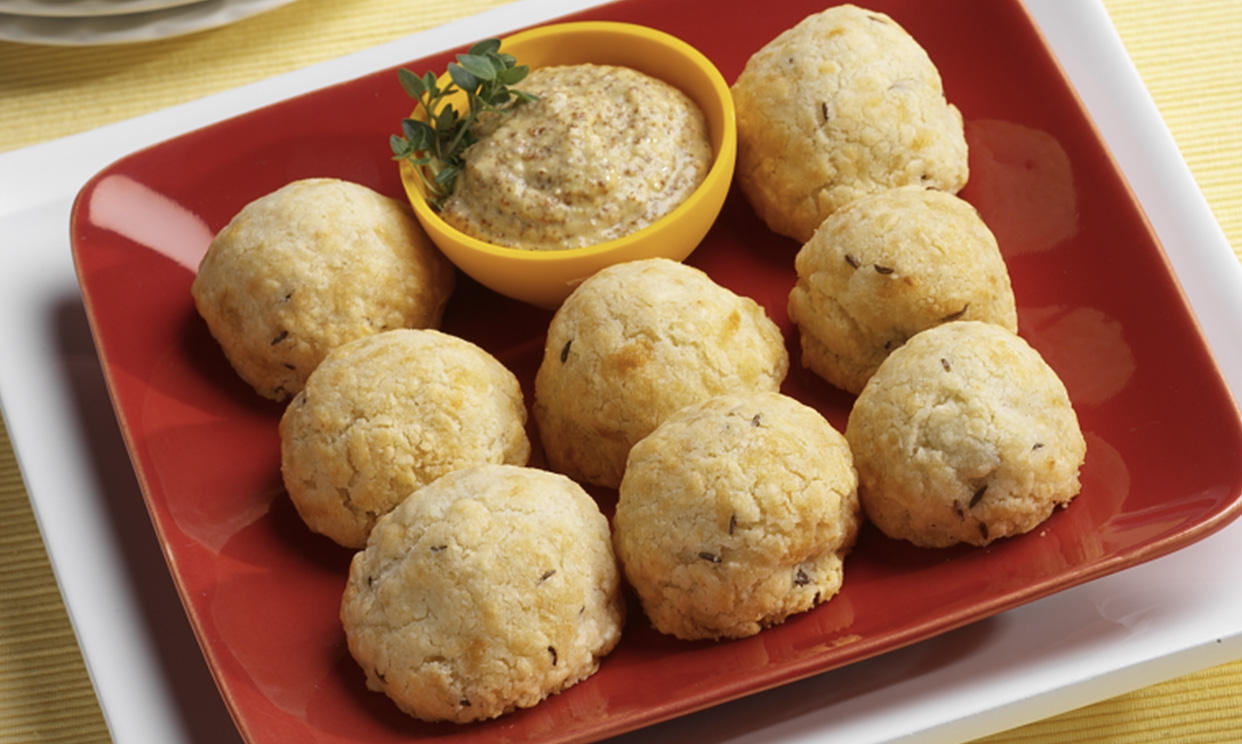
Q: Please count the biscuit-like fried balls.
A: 8